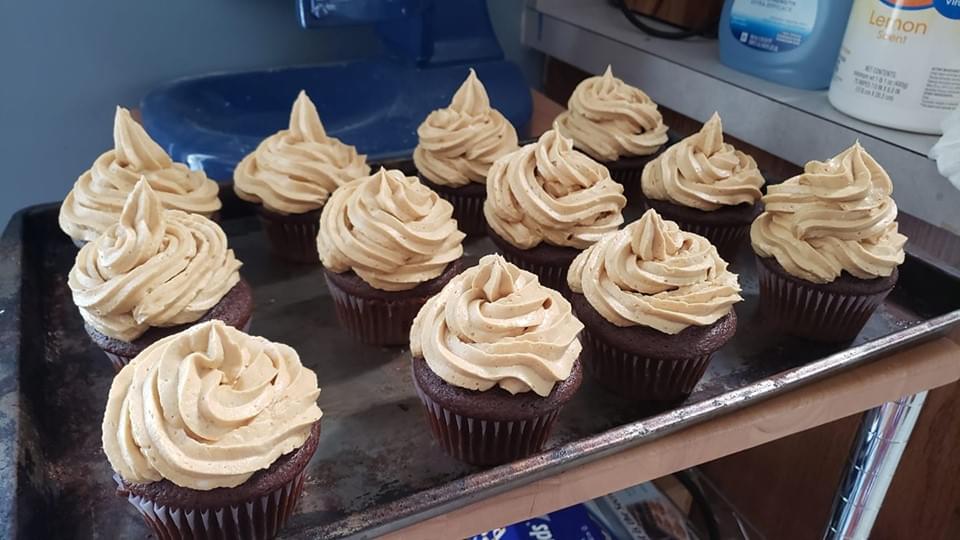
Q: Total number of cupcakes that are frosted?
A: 12